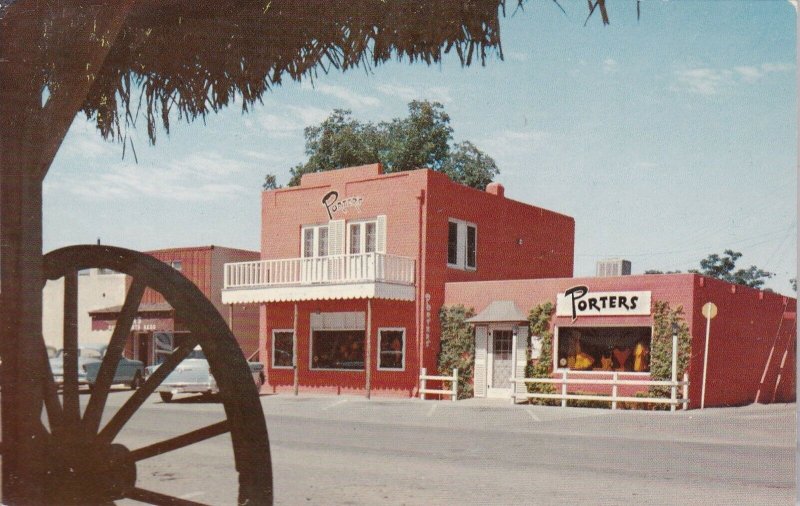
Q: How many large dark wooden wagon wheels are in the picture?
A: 1